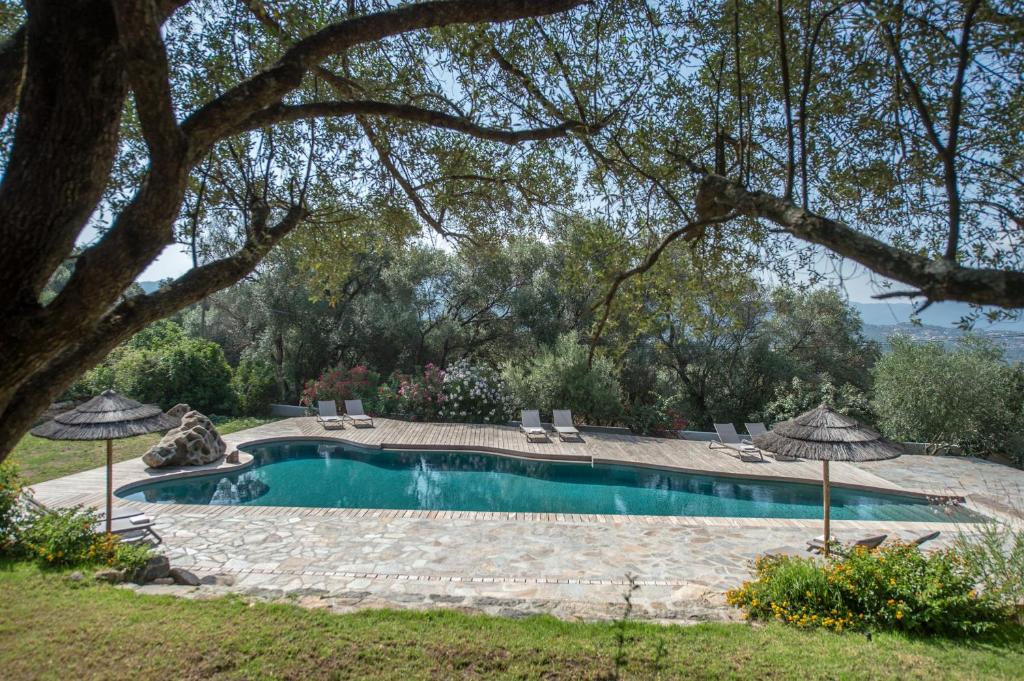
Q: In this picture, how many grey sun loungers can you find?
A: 10